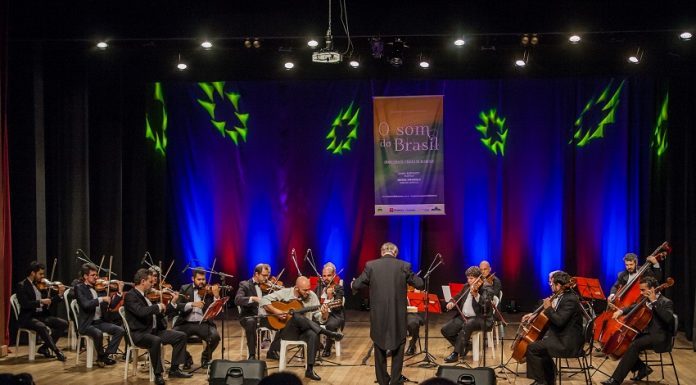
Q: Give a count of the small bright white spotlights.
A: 12